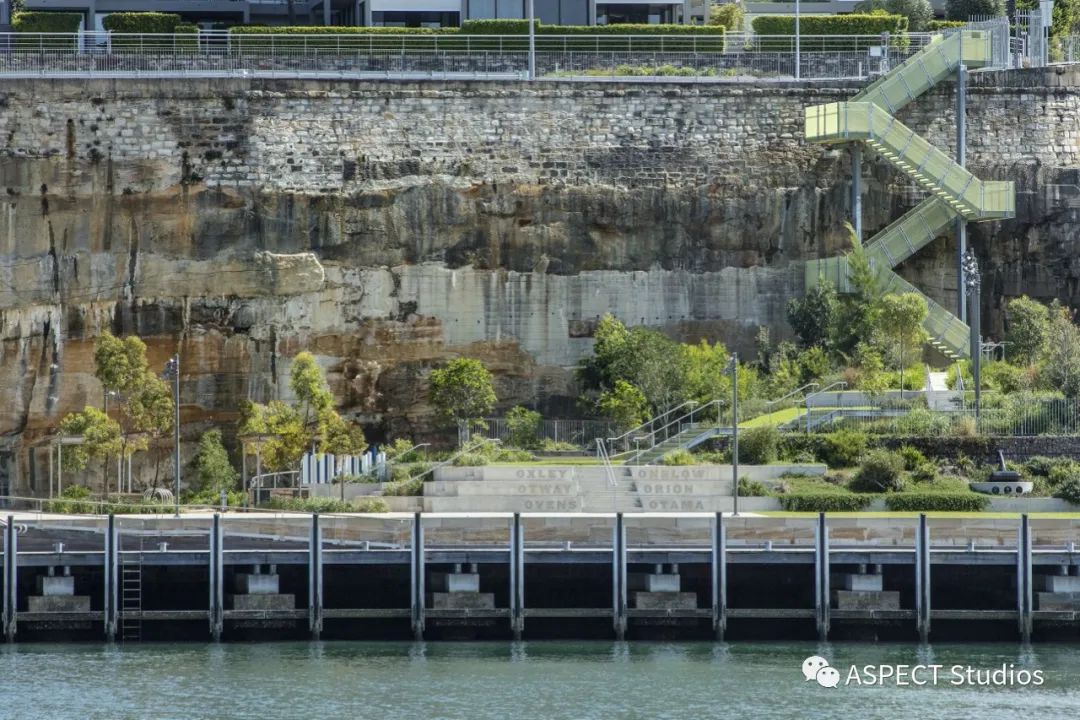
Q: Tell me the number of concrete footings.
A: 6